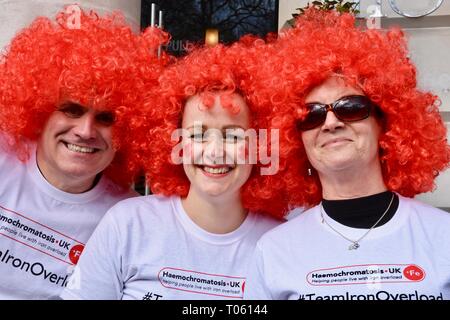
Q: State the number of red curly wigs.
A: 3